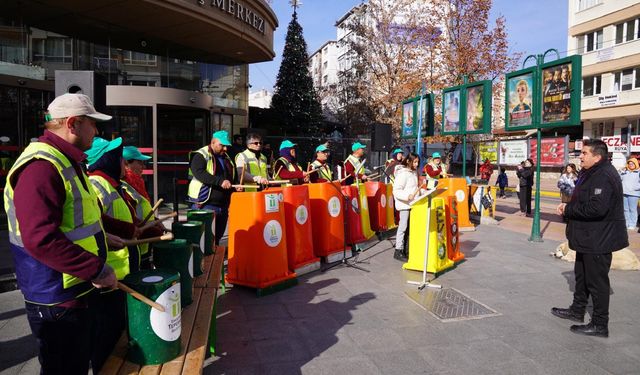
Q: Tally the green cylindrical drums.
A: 4